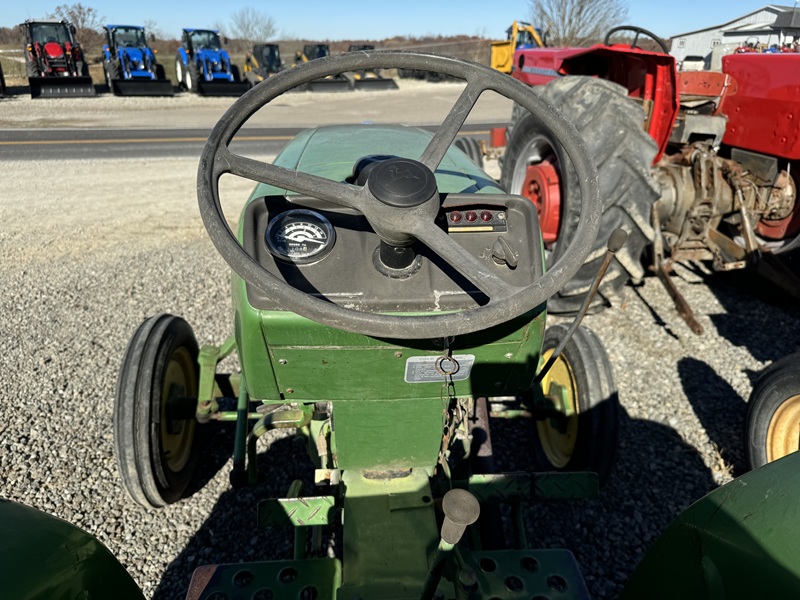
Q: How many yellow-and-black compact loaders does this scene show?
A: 3